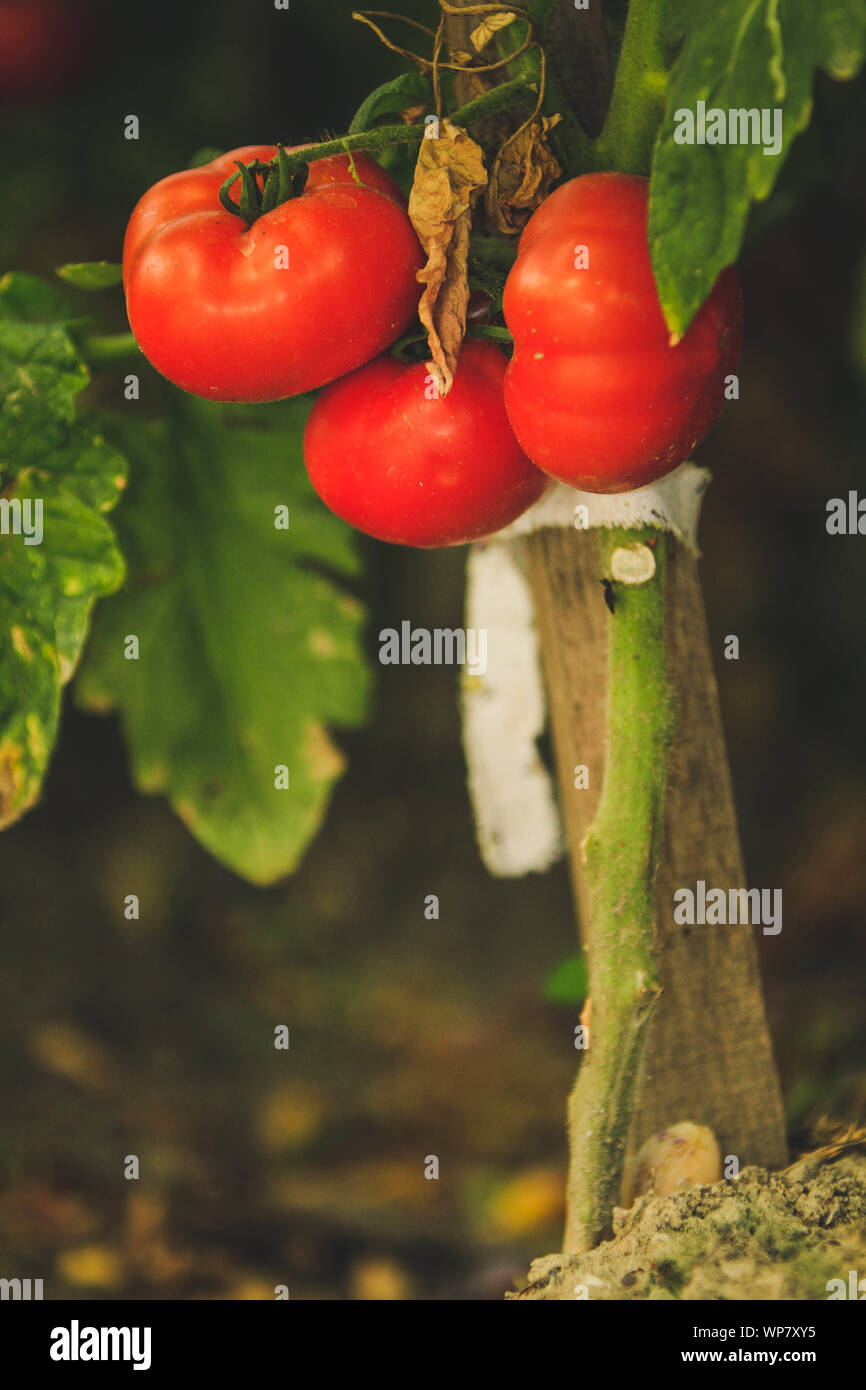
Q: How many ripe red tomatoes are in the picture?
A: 3